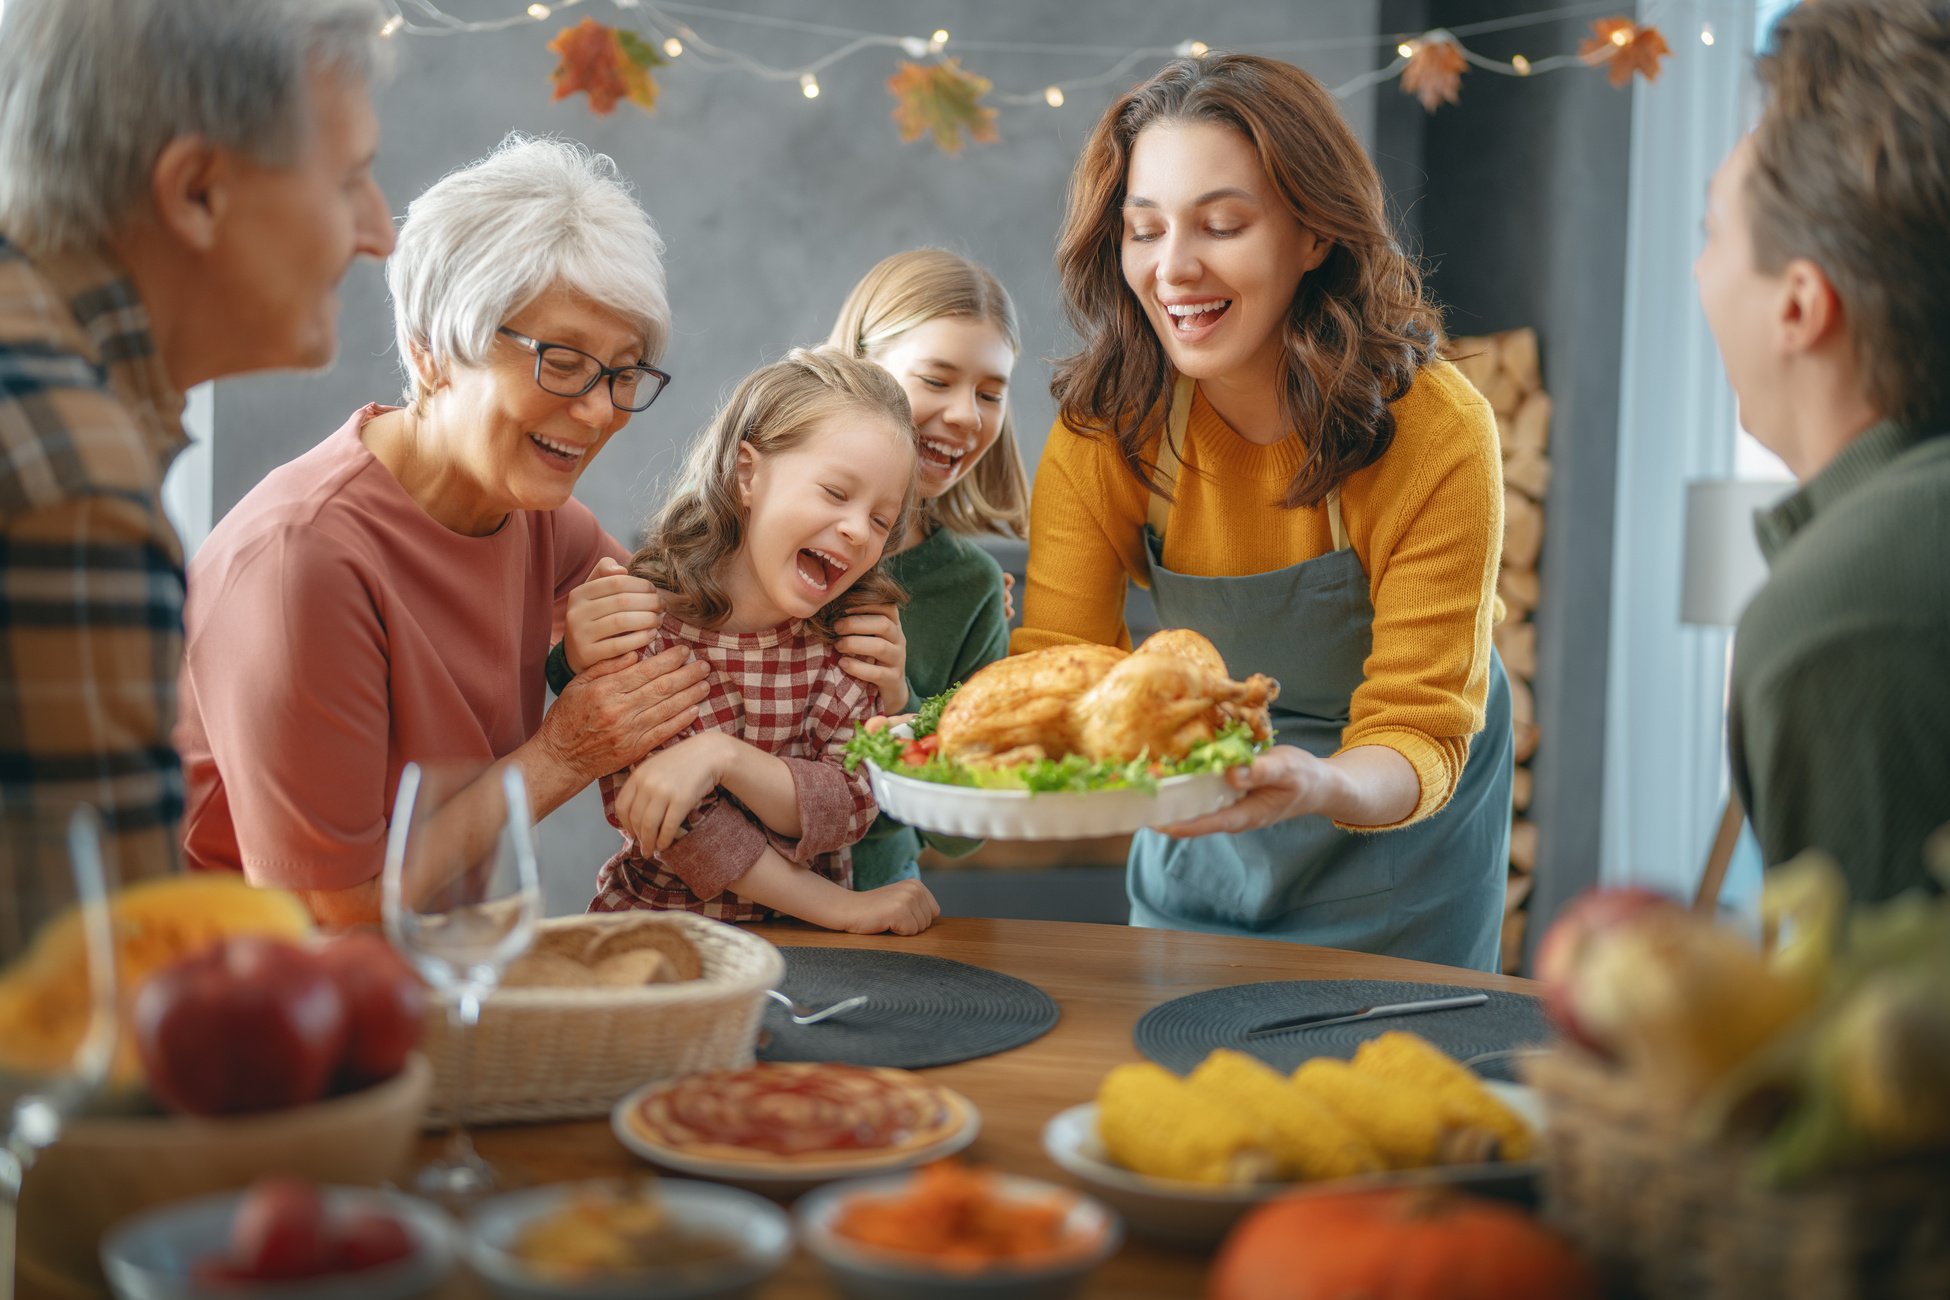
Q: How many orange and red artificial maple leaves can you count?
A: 4